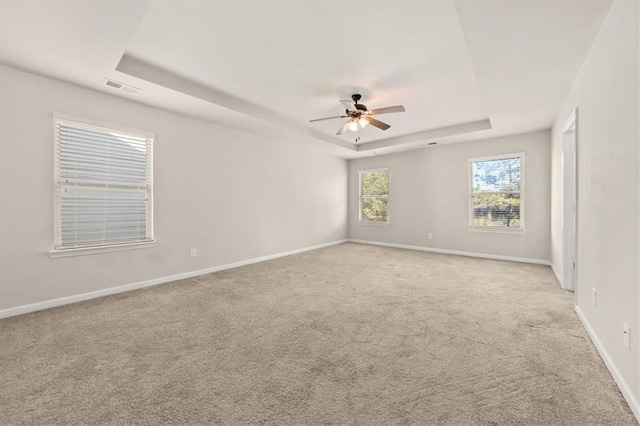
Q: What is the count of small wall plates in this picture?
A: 5